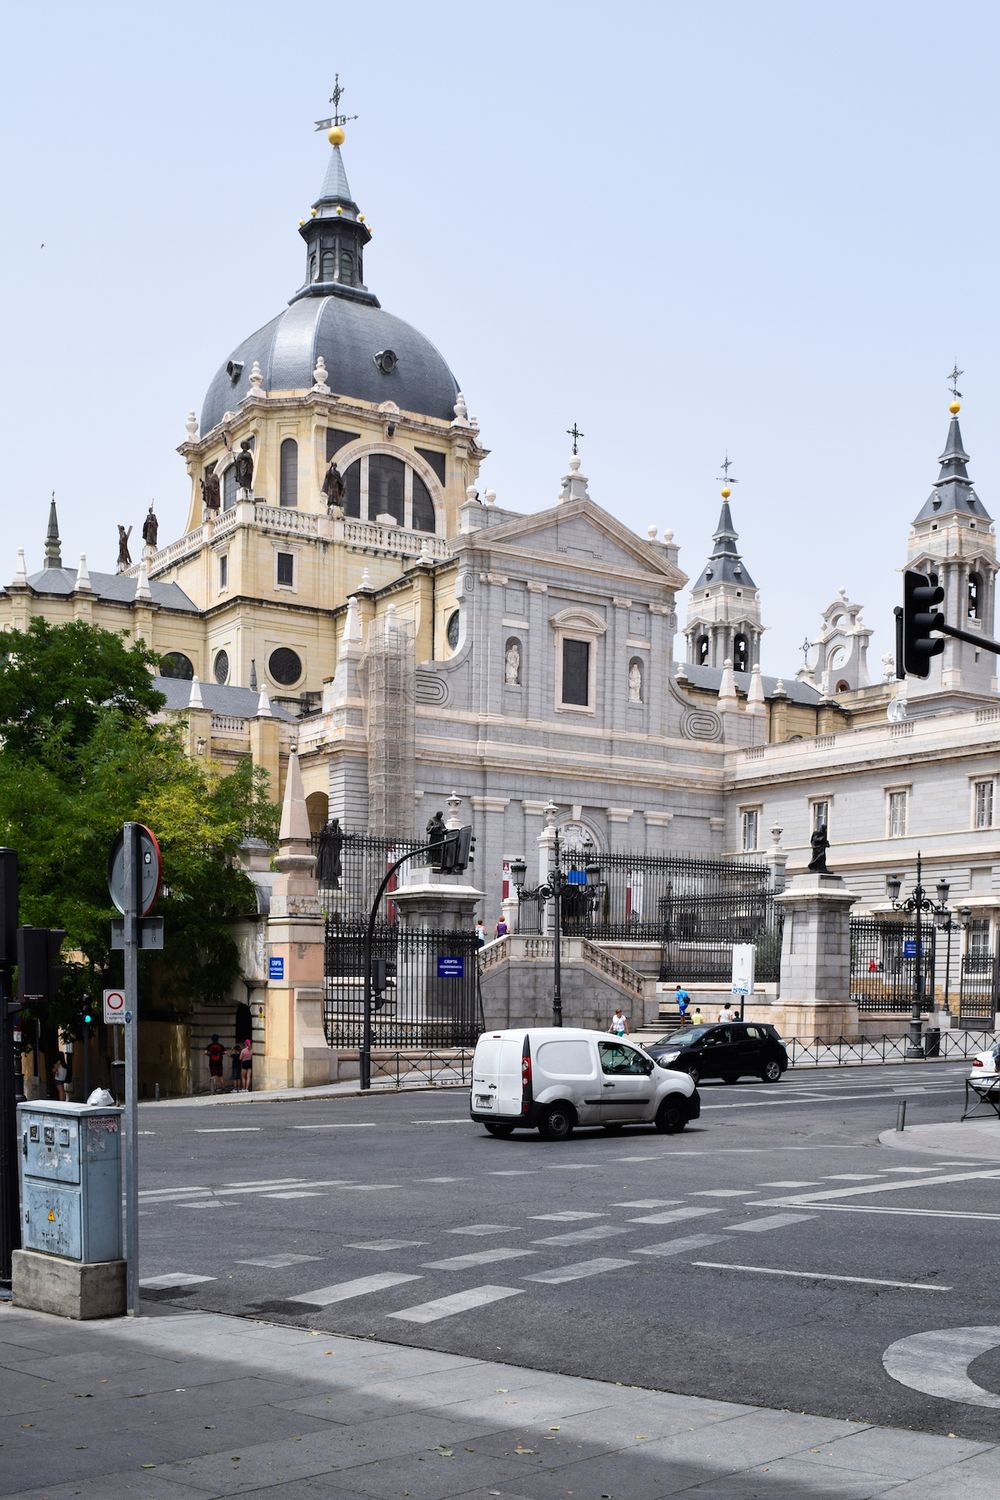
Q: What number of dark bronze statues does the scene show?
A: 8